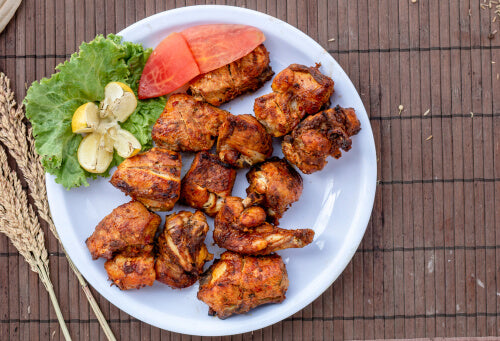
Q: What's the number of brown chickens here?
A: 12